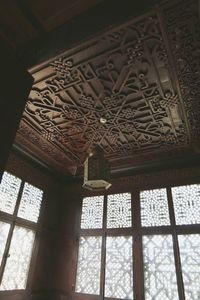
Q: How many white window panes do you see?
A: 12